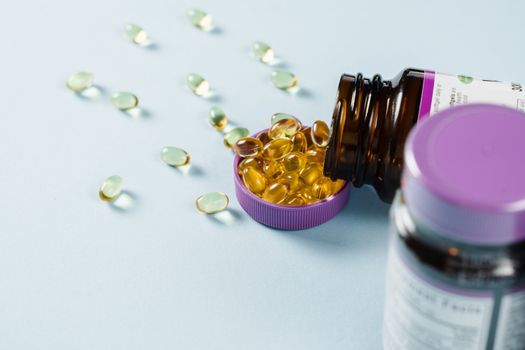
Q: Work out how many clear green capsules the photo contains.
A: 12